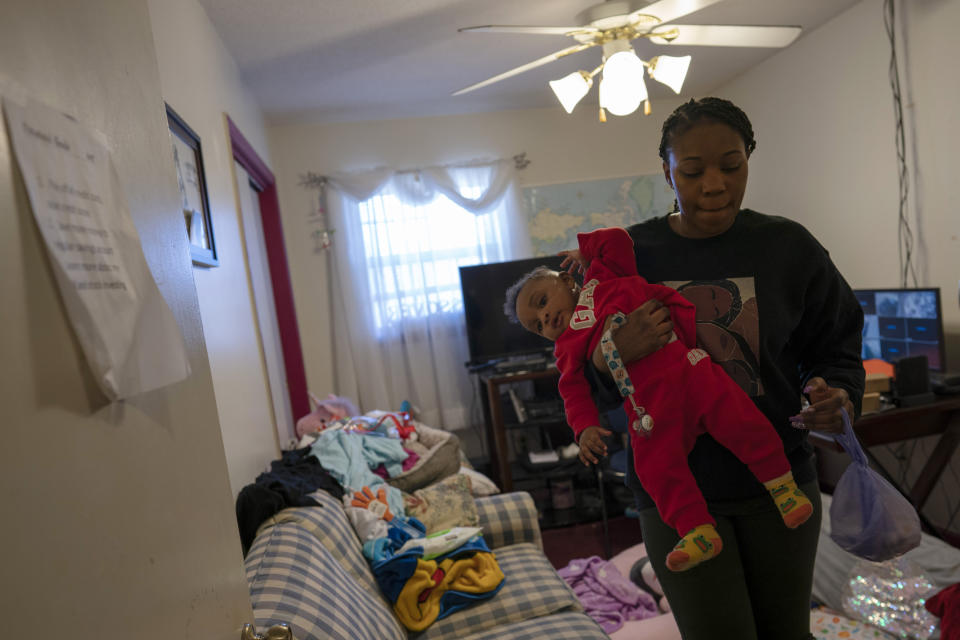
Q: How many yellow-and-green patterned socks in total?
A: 2